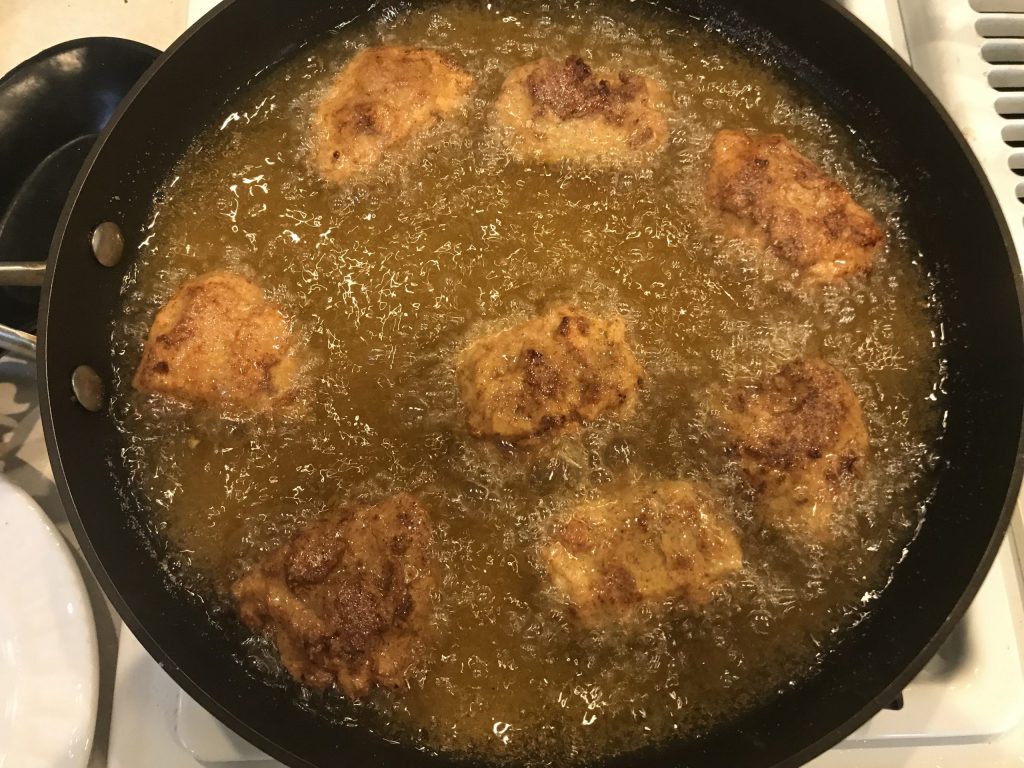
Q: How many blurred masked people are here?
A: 0